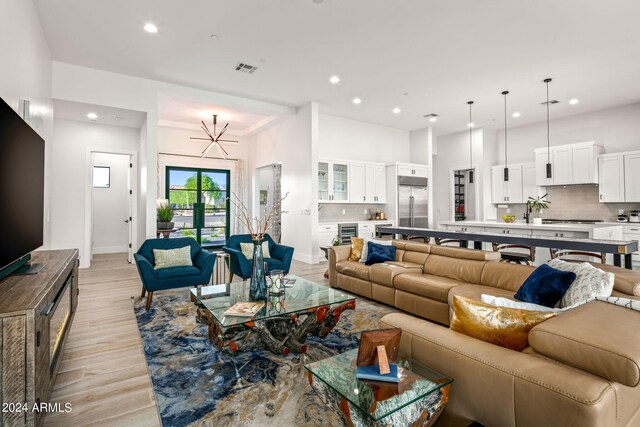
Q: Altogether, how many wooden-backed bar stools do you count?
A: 4